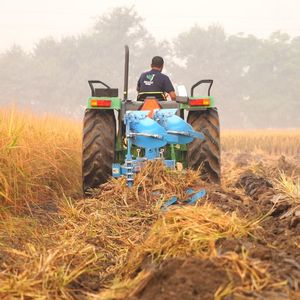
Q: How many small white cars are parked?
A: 0